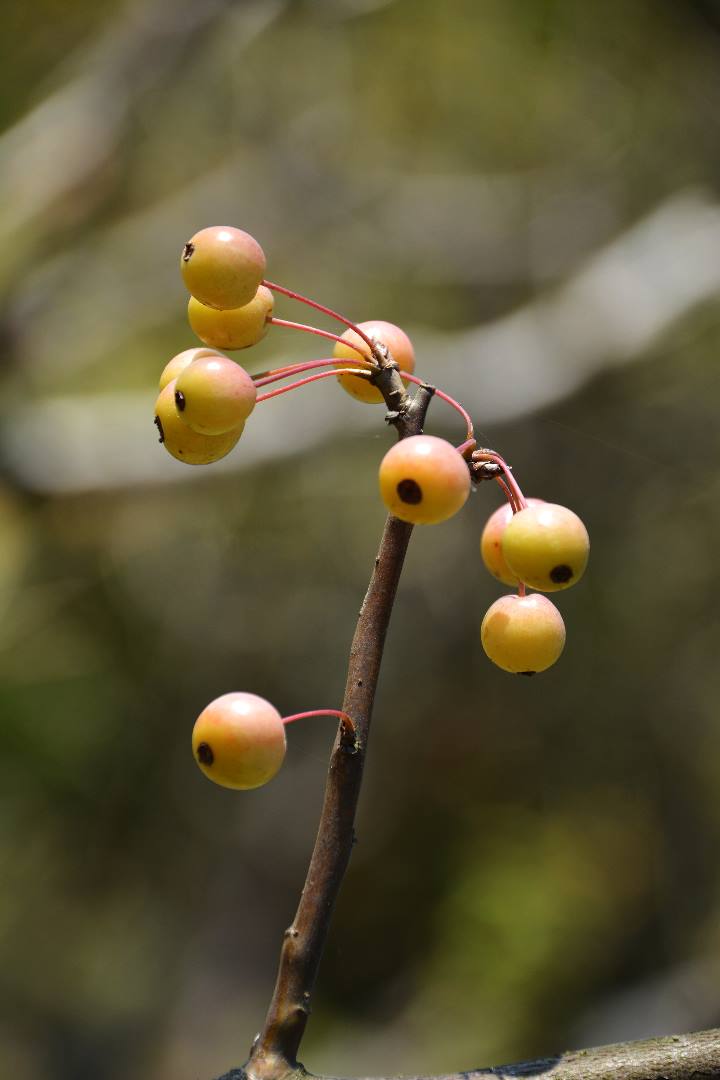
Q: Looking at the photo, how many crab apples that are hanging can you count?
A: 11